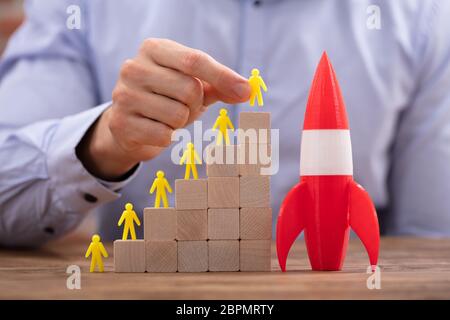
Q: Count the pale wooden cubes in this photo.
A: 15